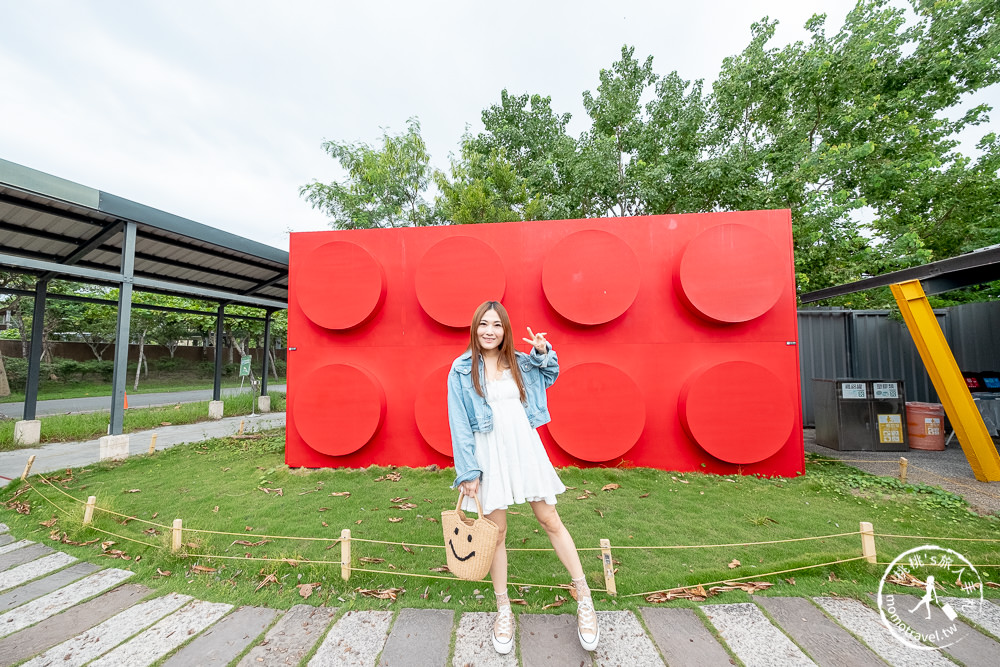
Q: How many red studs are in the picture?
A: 8